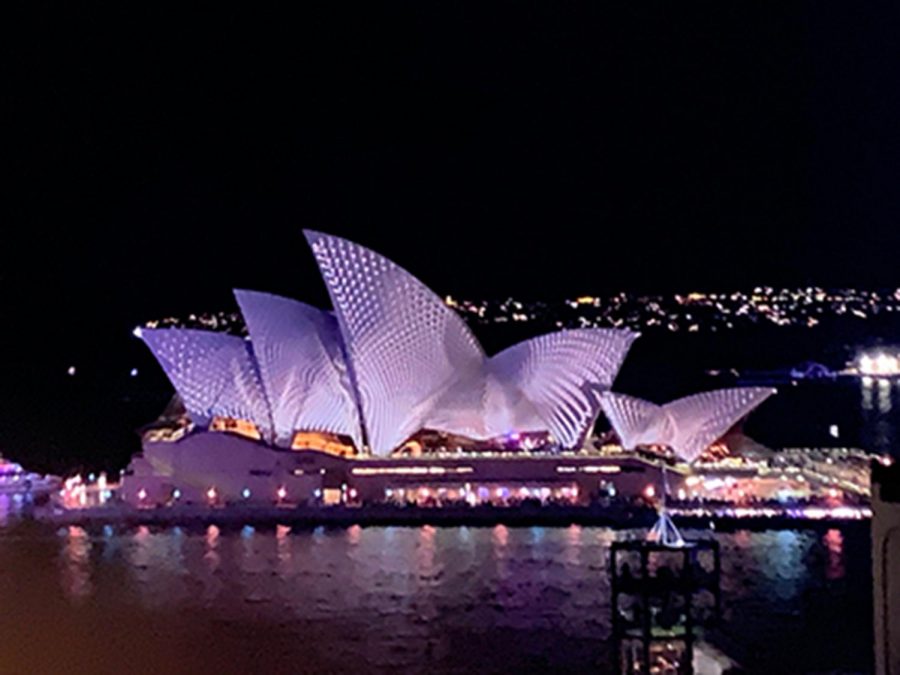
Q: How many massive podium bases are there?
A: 1